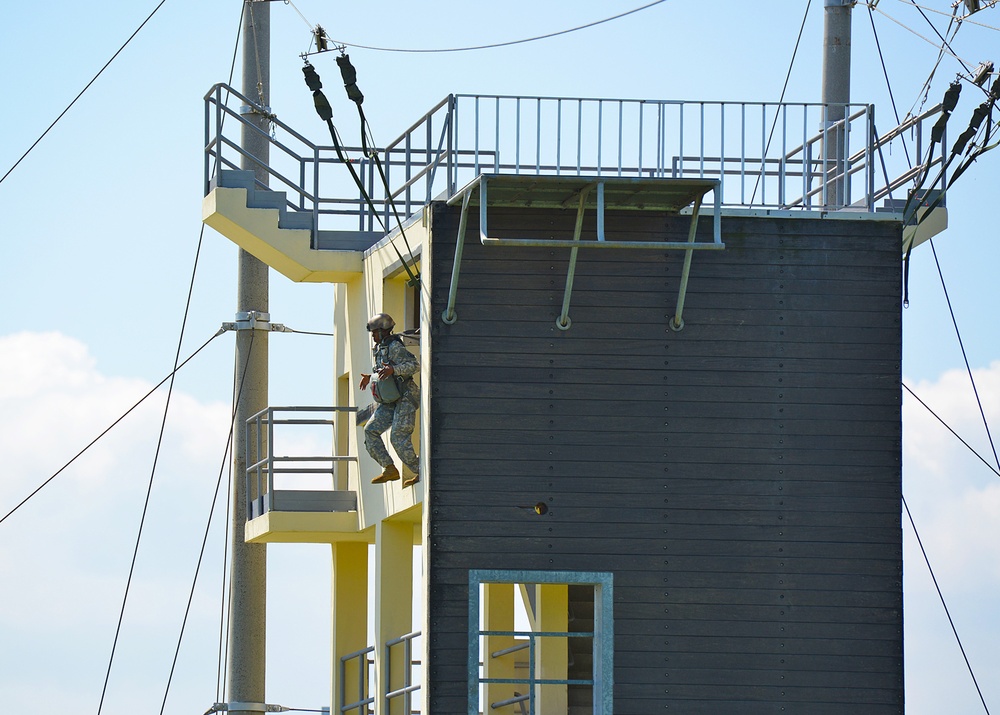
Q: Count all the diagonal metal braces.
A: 3